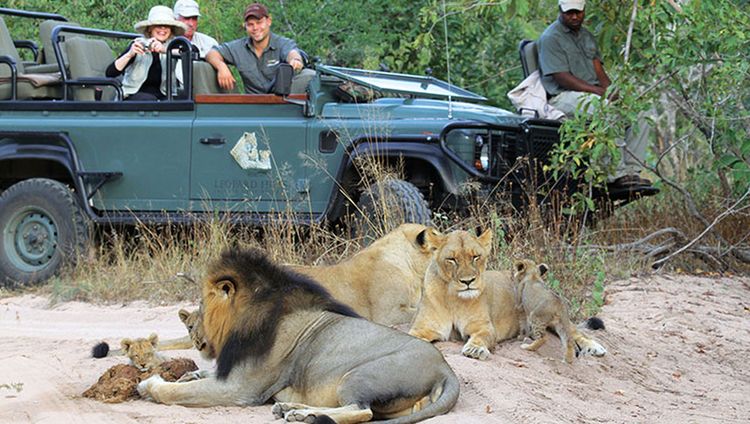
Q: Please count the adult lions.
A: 3